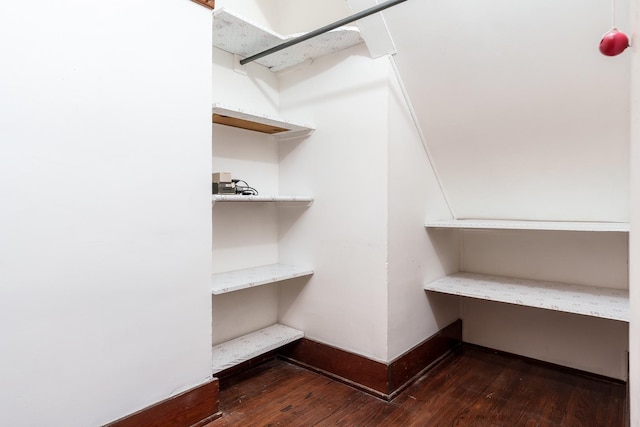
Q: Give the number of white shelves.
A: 7